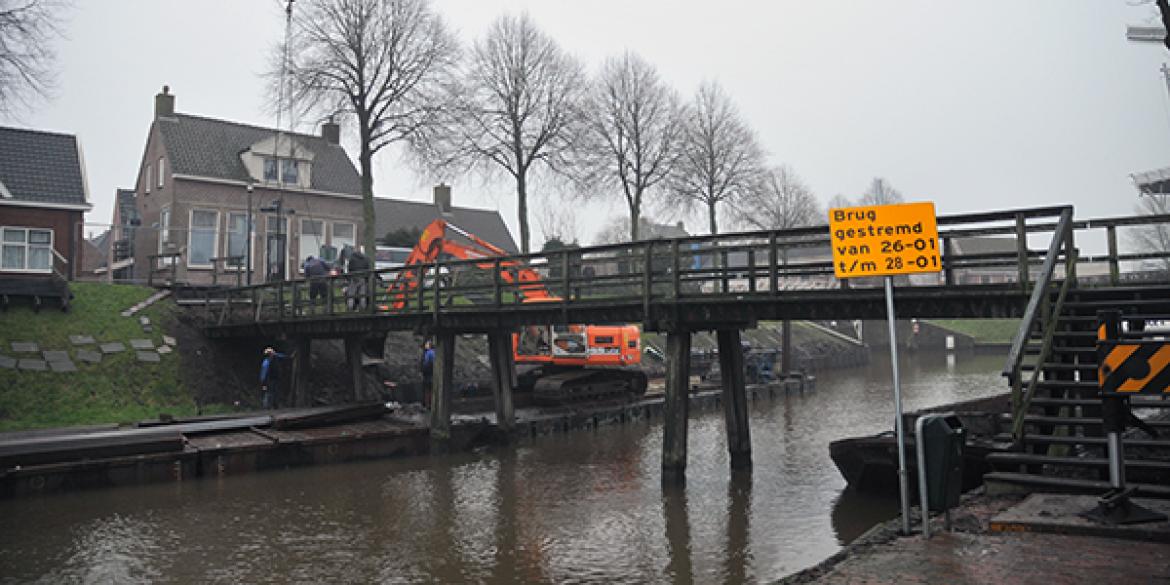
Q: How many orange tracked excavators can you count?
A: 1